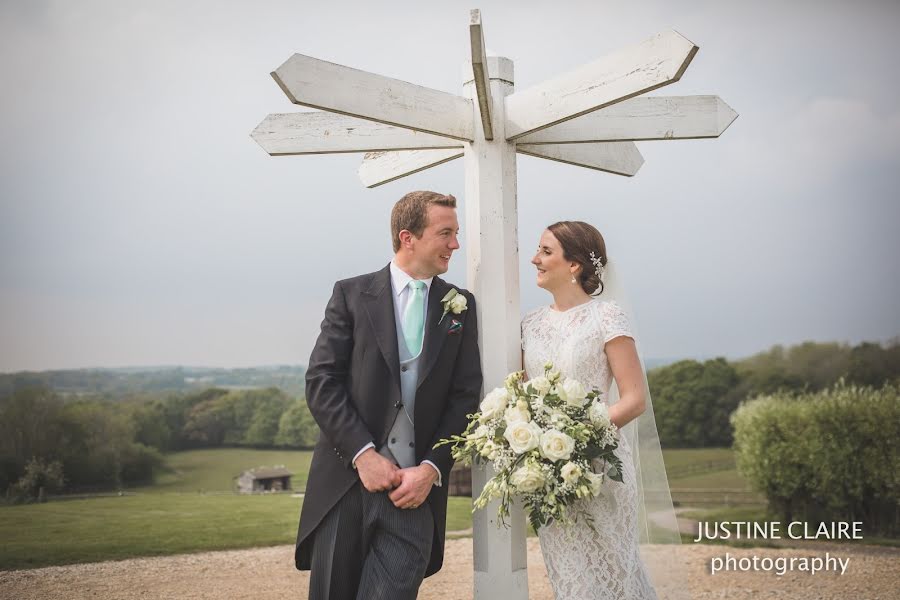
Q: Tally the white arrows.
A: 7